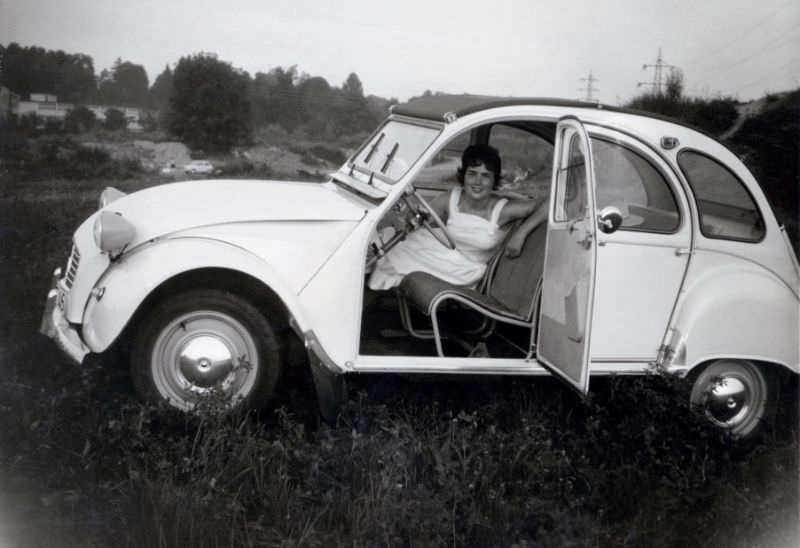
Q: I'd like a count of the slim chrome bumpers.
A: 1